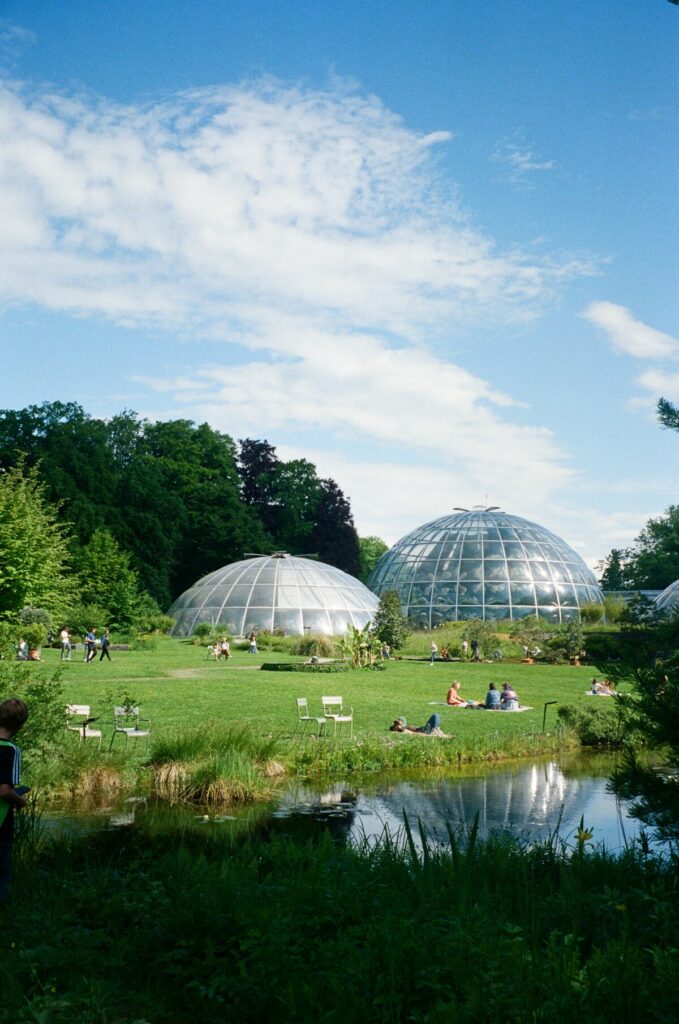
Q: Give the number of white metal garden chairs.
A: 4